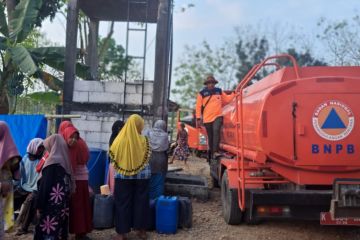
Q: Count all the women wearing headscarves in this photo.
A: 8